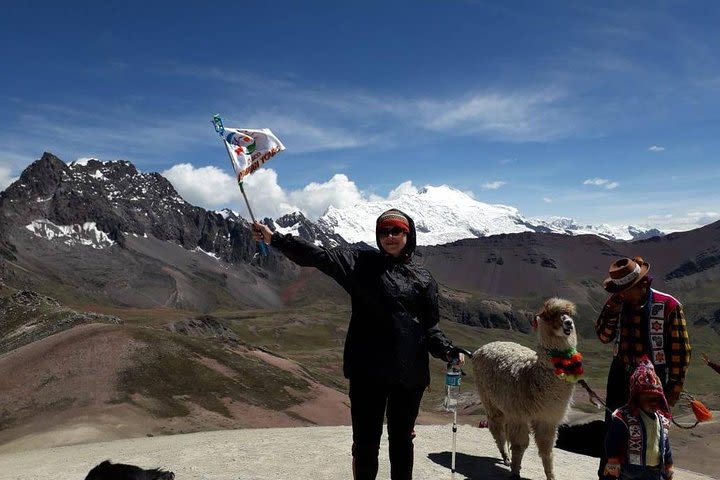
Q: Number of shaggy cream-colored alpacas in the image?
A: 1